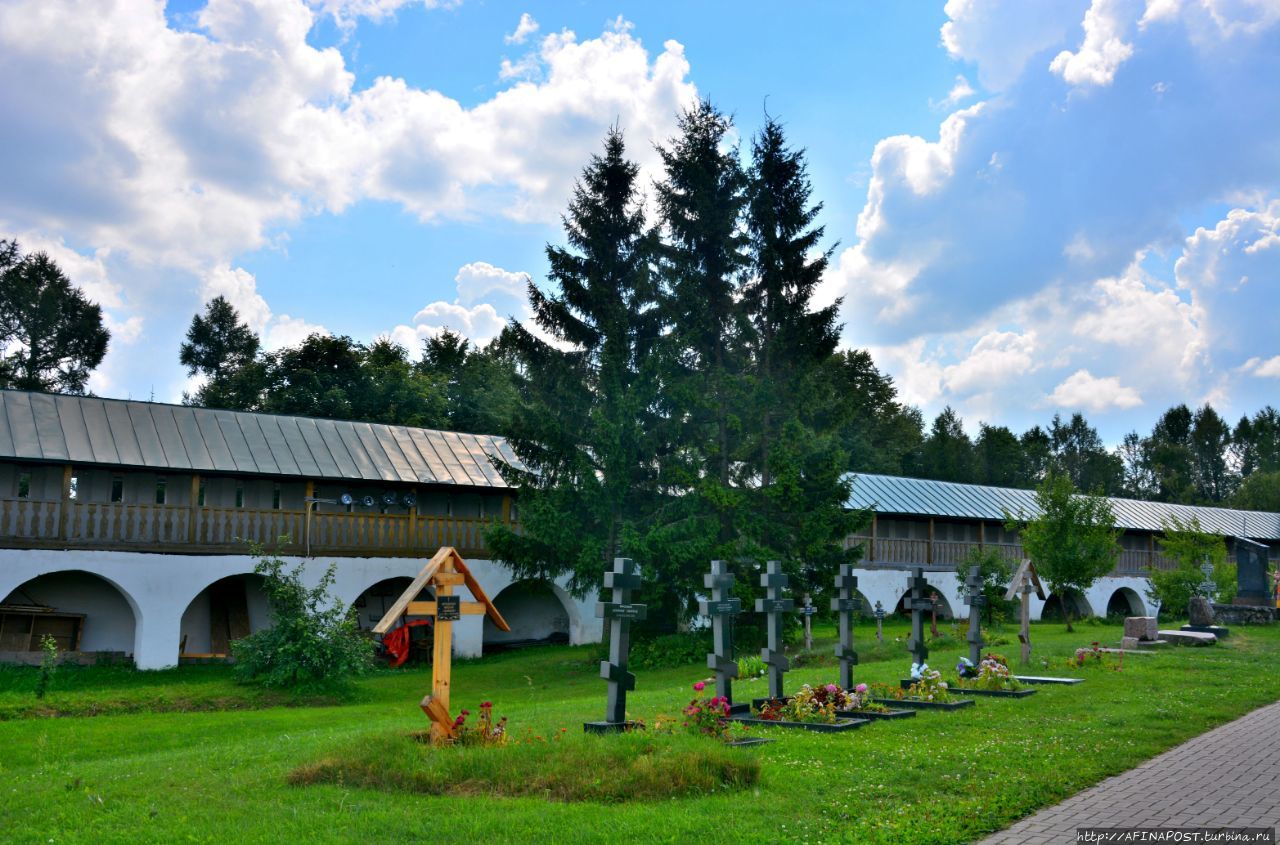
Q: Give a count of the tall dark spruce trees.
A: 3